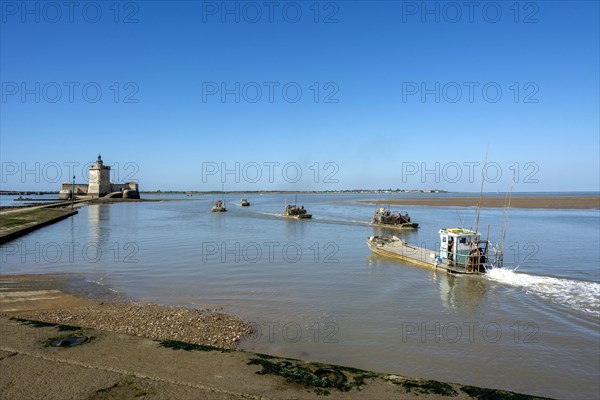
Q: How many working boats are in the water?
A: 5